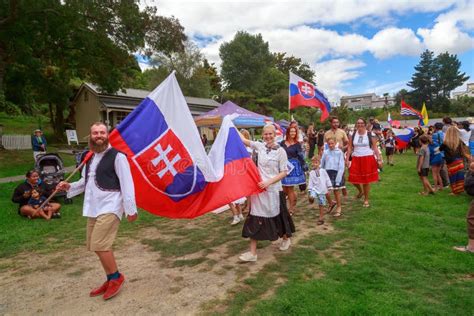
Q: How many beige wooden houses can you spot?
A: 1